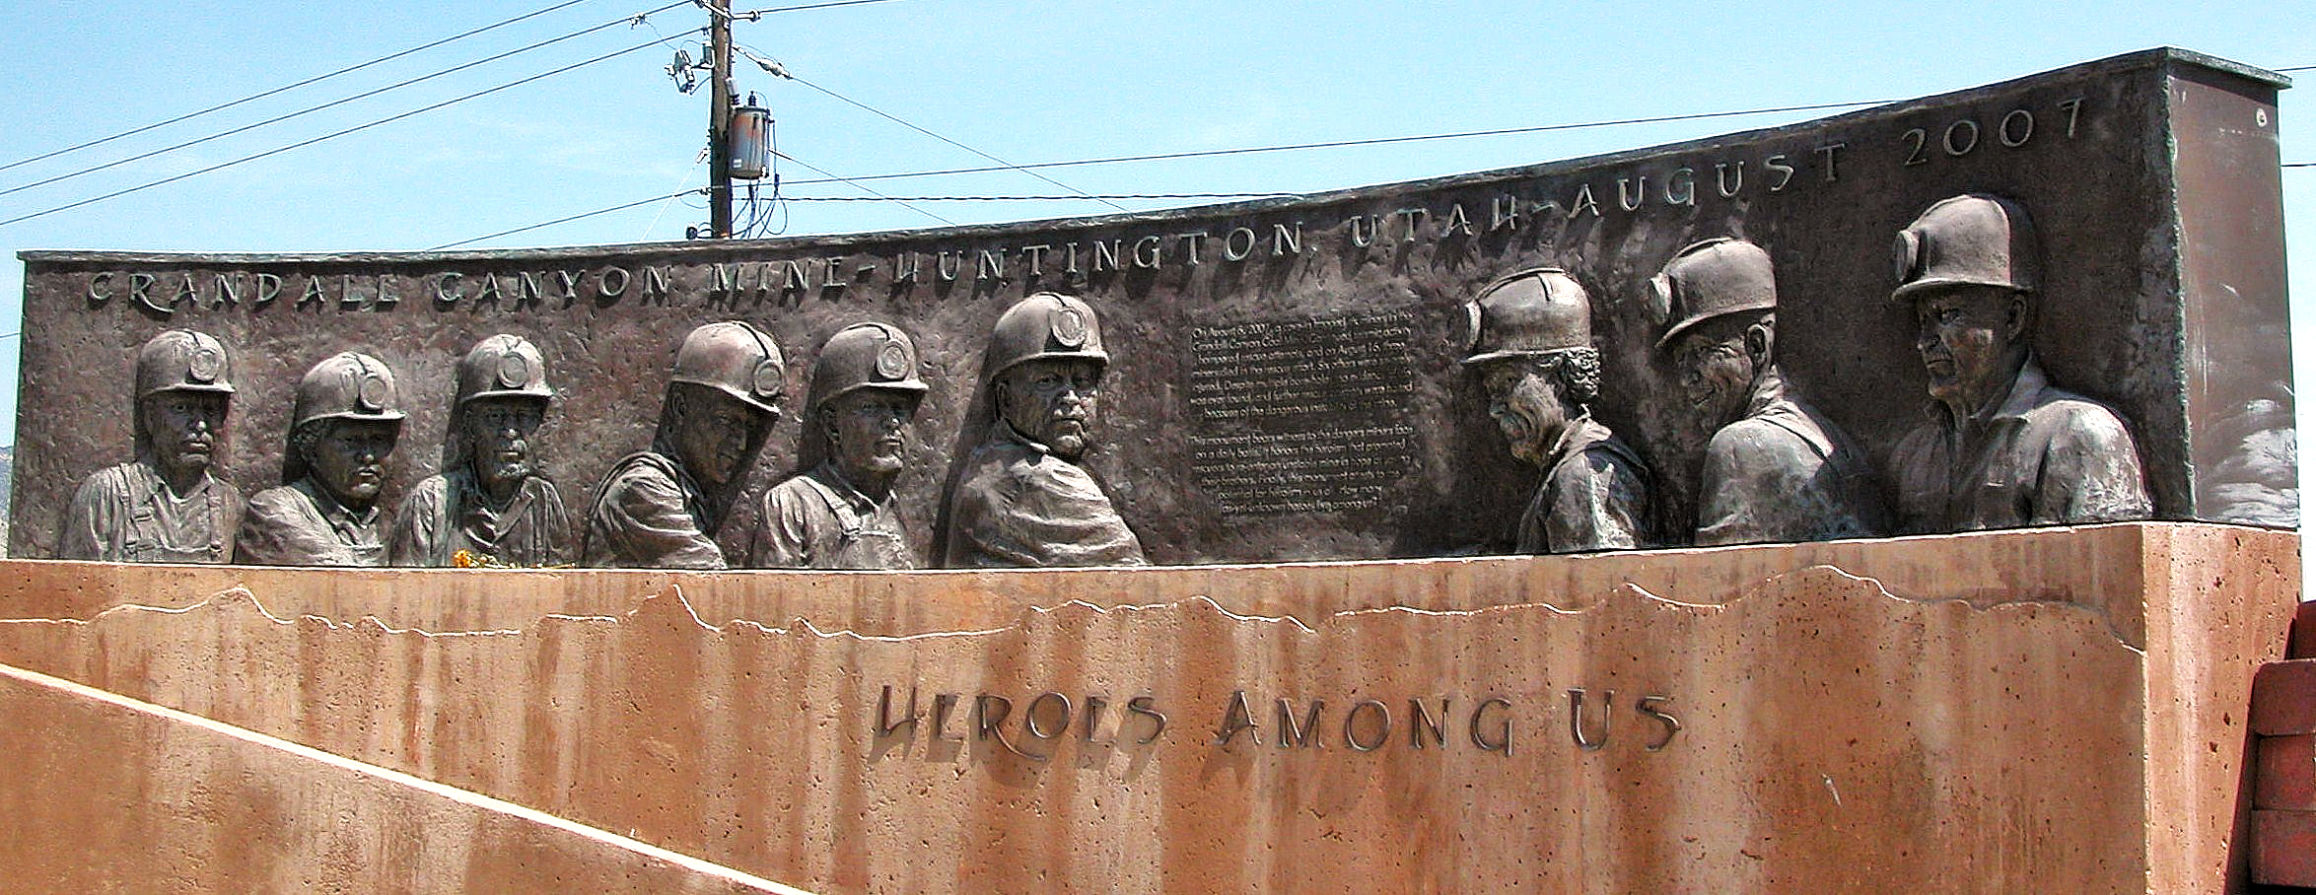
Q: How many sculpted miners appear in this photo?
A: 9